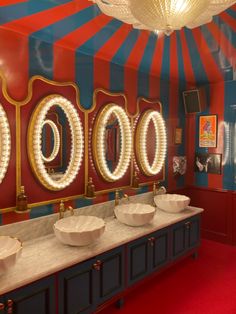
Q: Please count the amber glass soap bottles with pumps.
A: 3